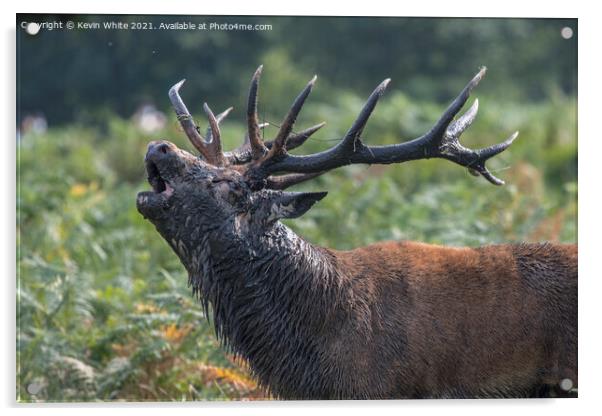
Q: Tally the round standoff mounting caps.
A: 4